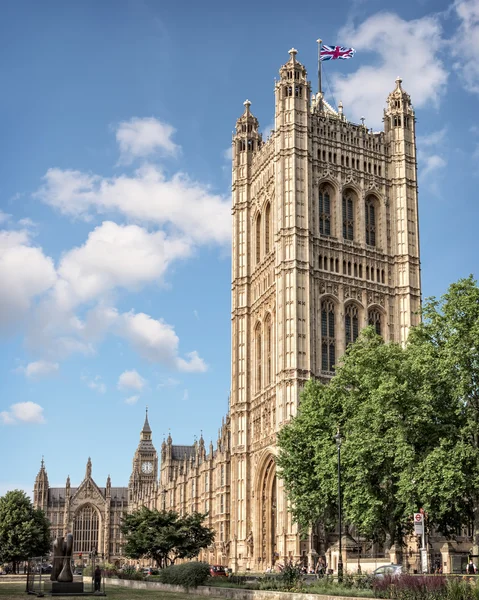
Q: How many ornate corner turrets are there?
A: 3